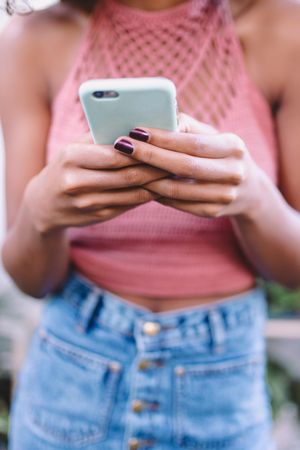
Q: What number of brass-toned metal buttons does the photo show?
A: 4